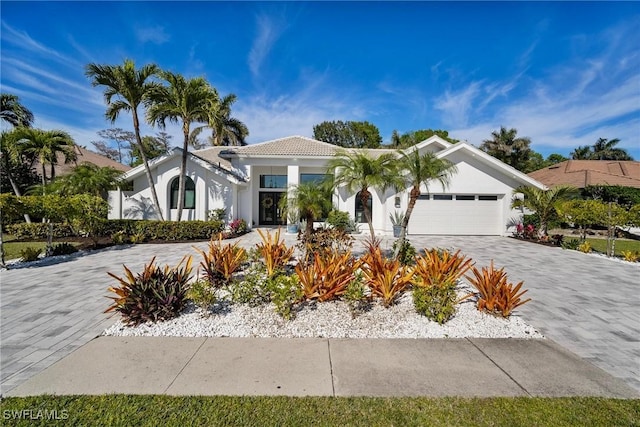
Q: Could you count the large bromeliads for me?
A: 7